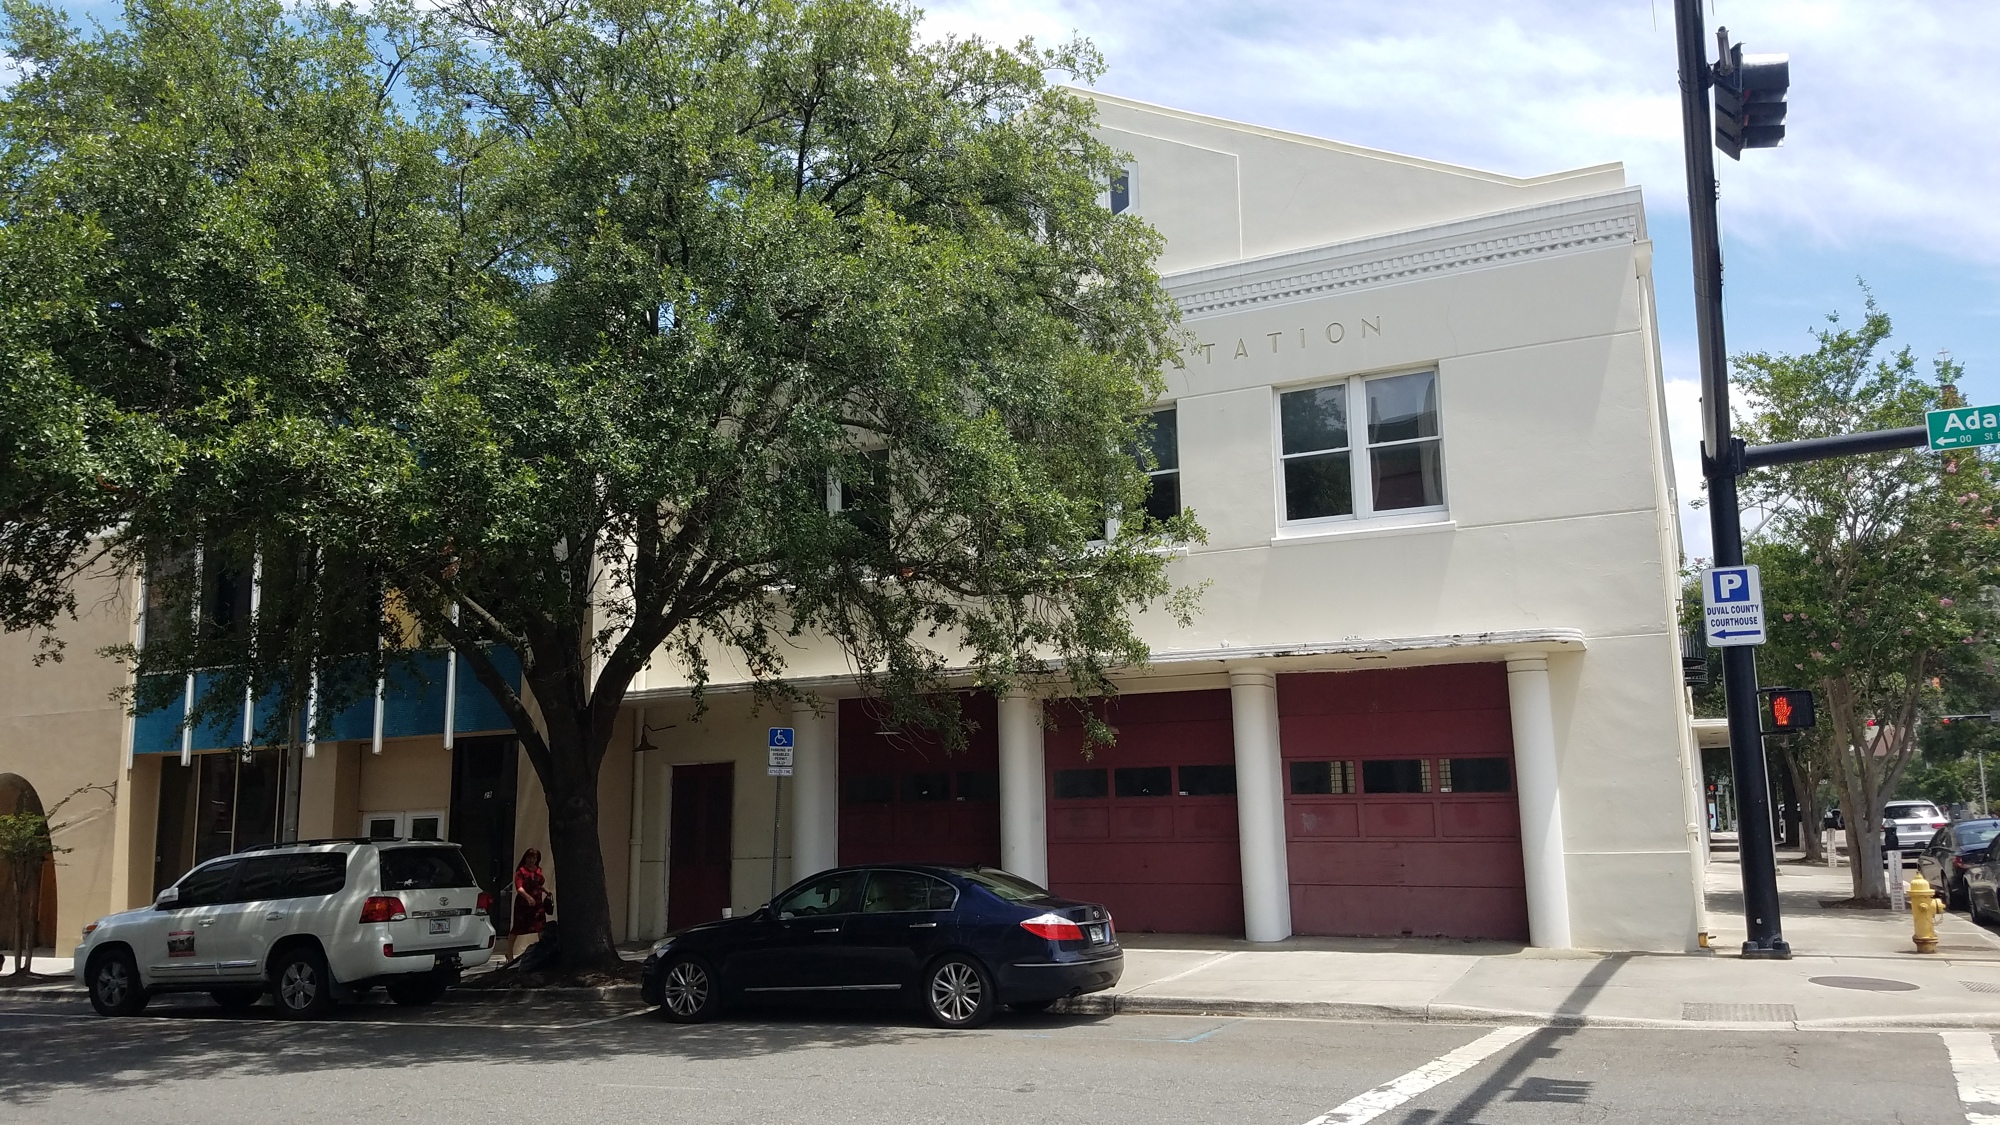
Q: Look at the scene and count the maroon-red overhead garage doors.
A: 3